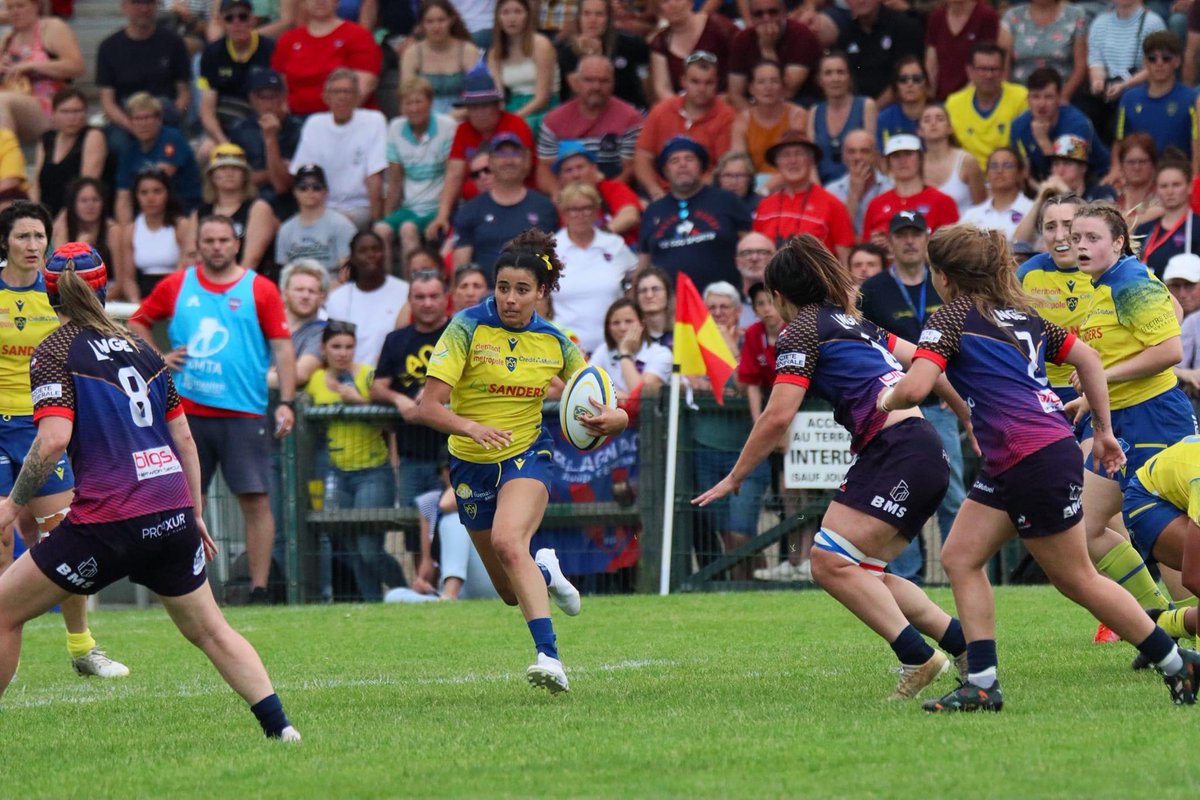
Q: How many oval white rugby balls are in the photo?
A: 1